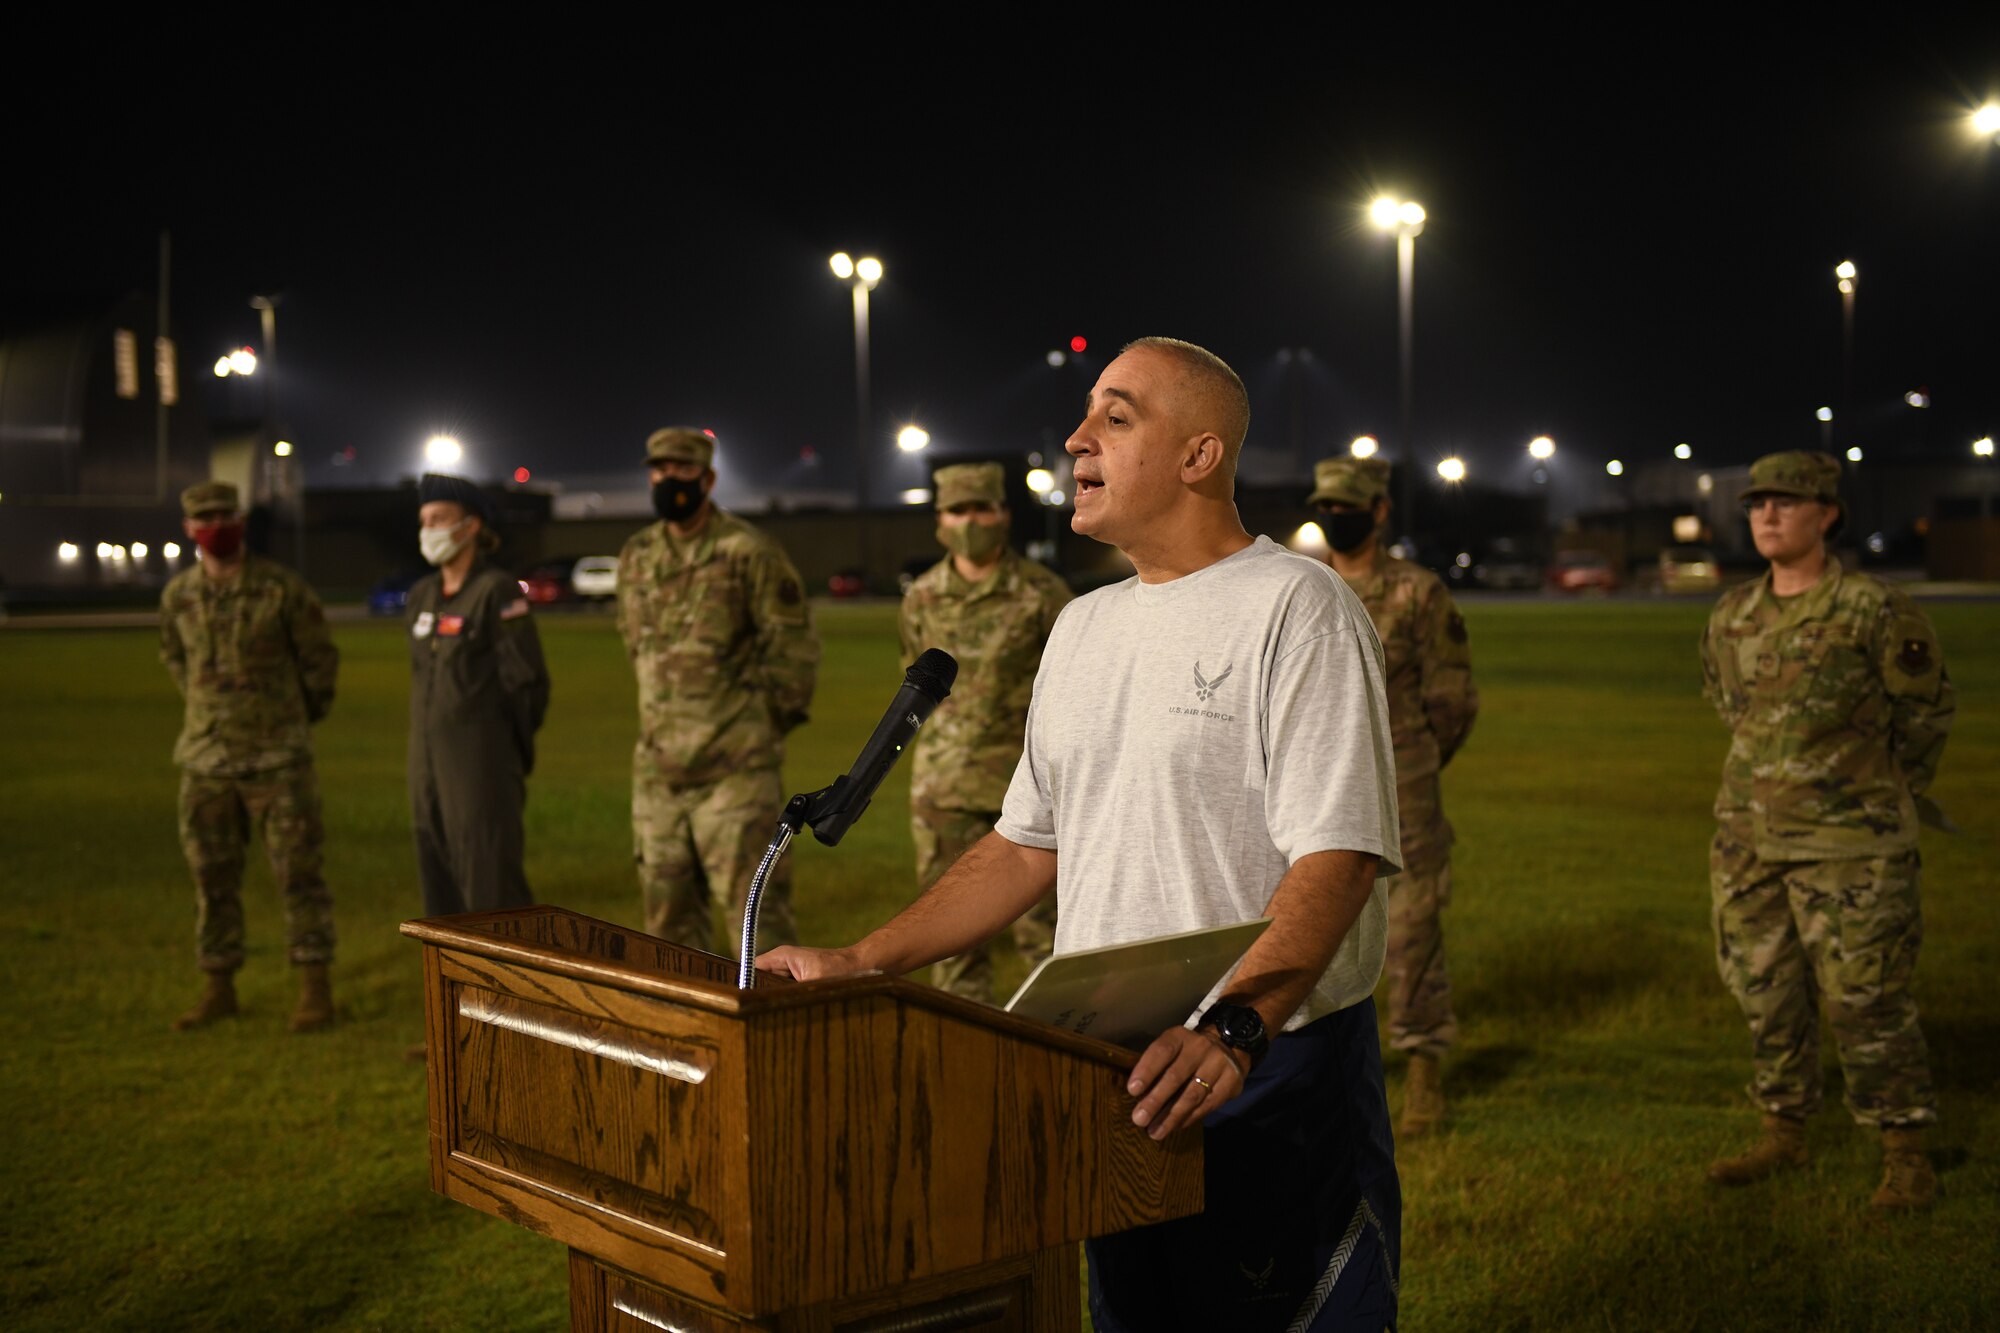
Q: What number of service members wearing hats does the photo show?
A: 6